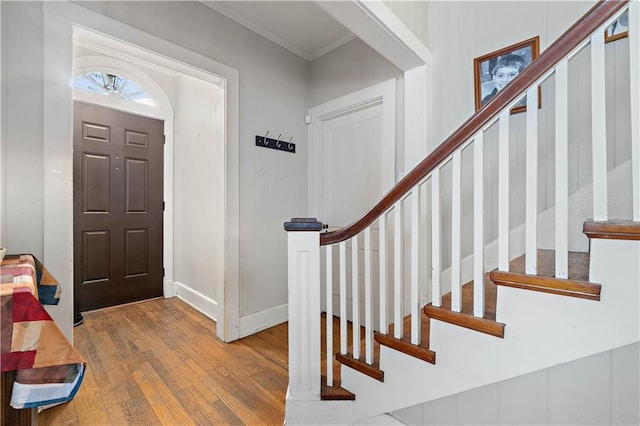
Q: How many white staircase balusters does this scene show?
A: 15